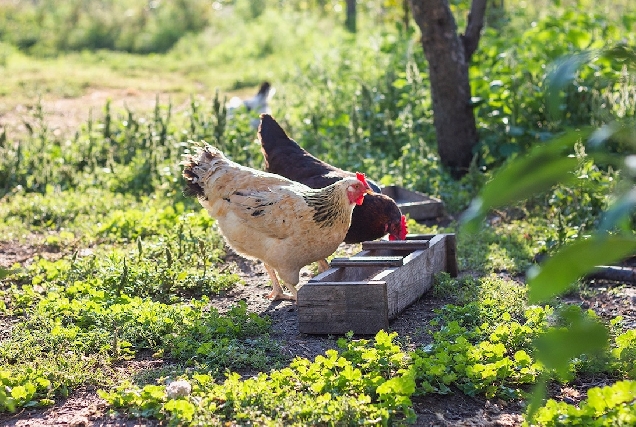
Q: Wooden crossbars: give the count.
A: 2